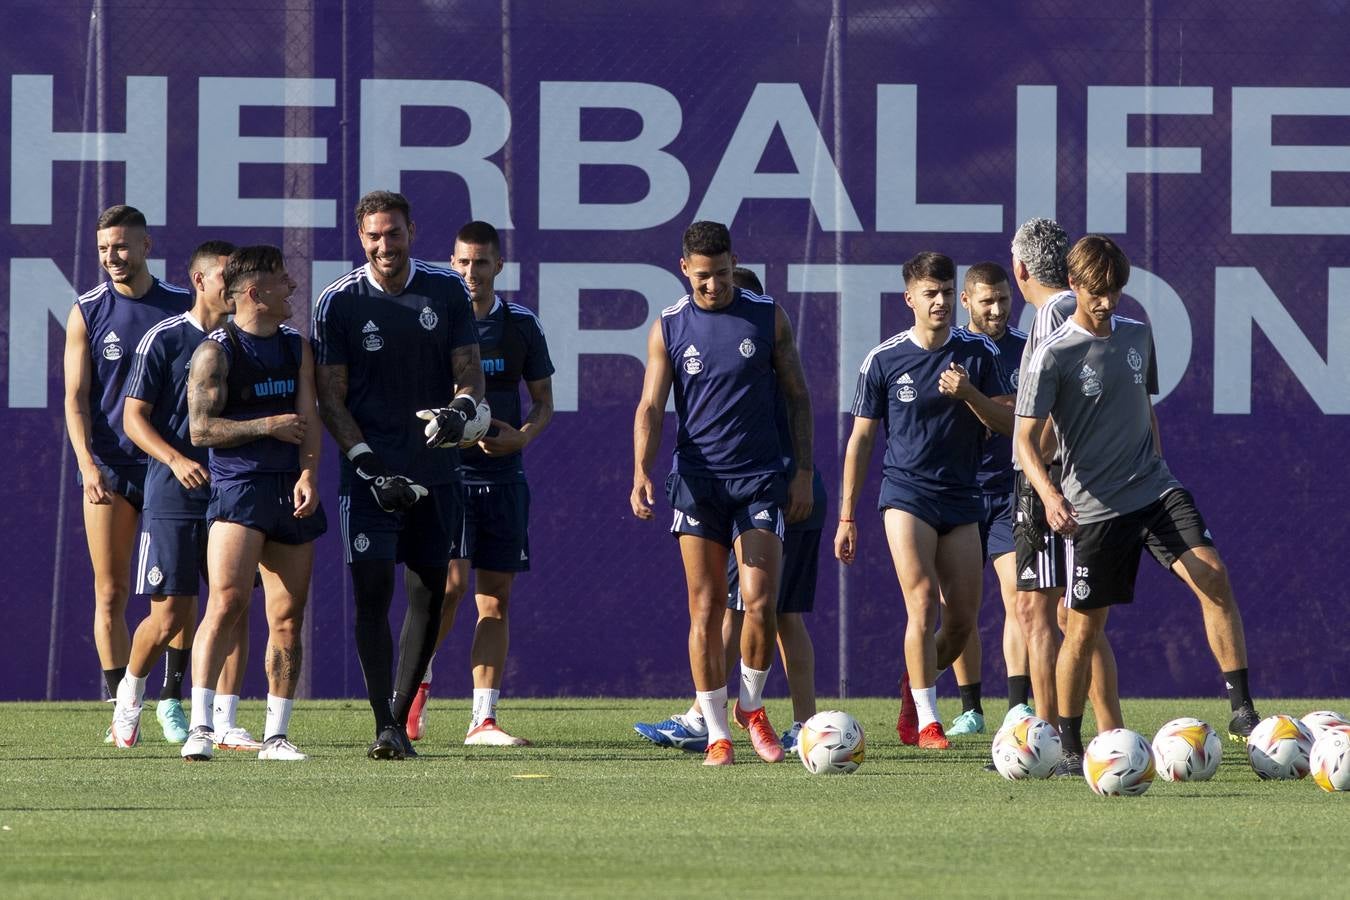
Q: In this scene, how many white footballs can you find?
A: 8